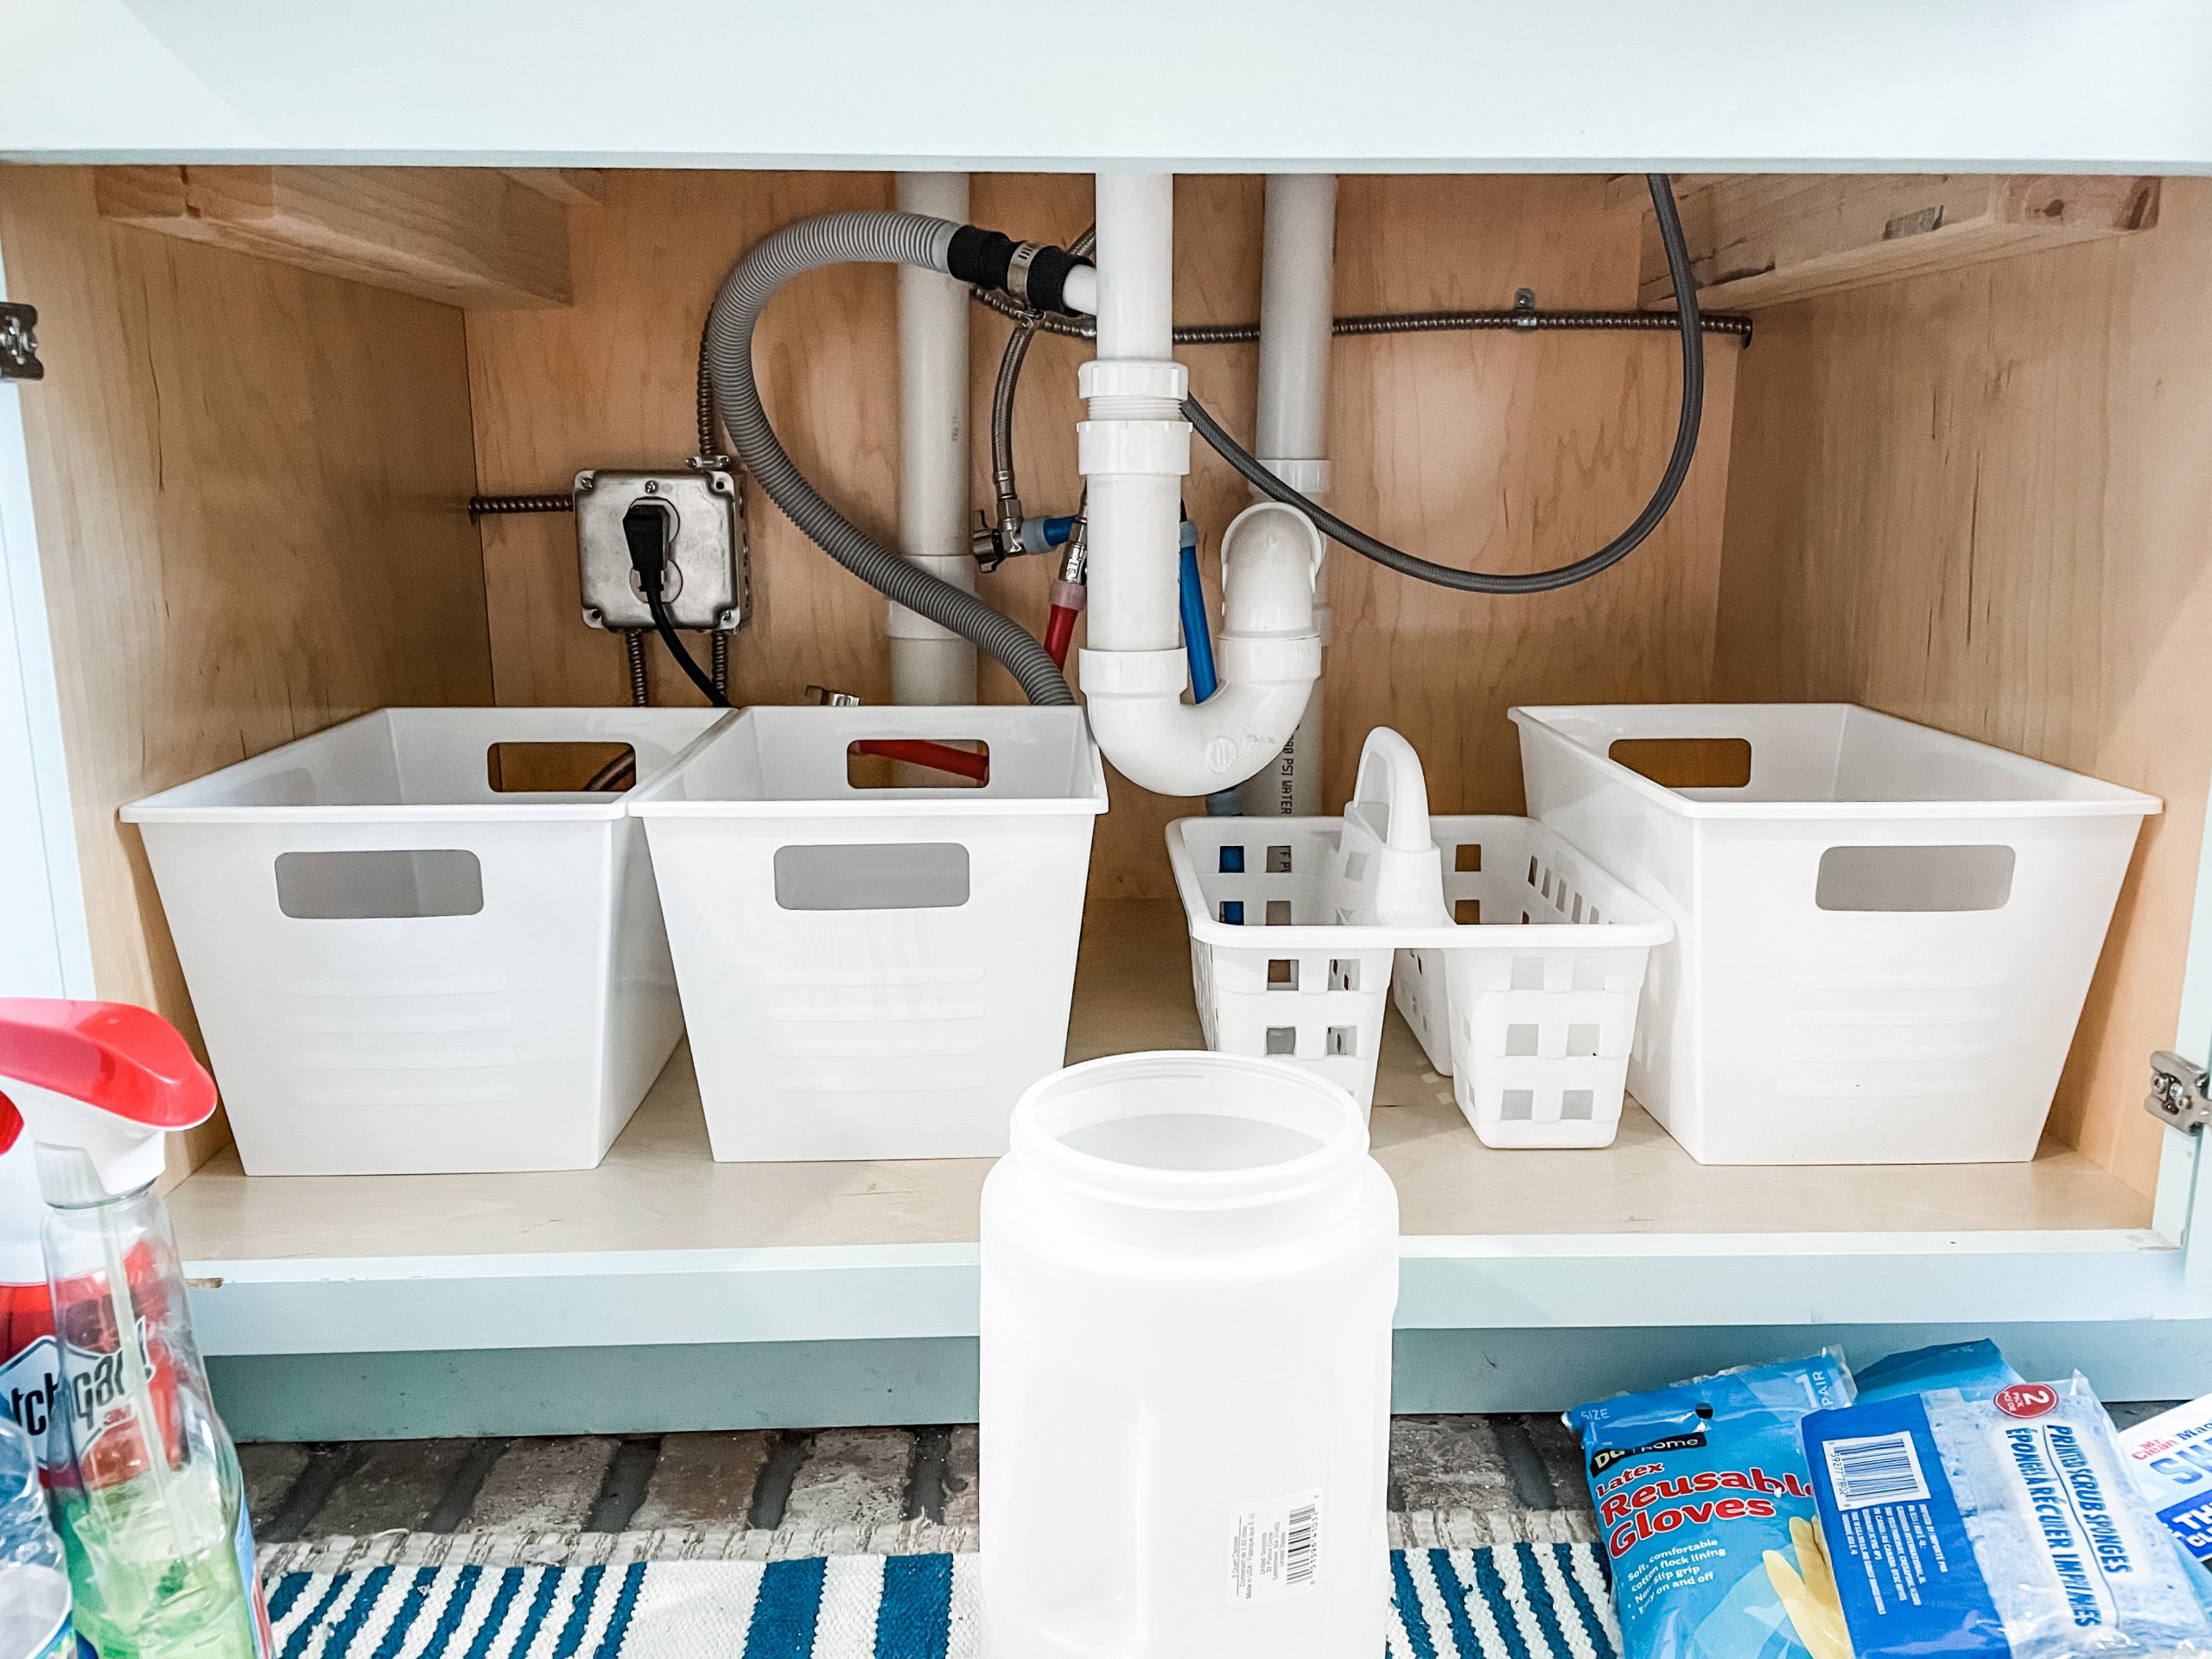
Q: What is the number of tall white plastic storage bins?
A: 3